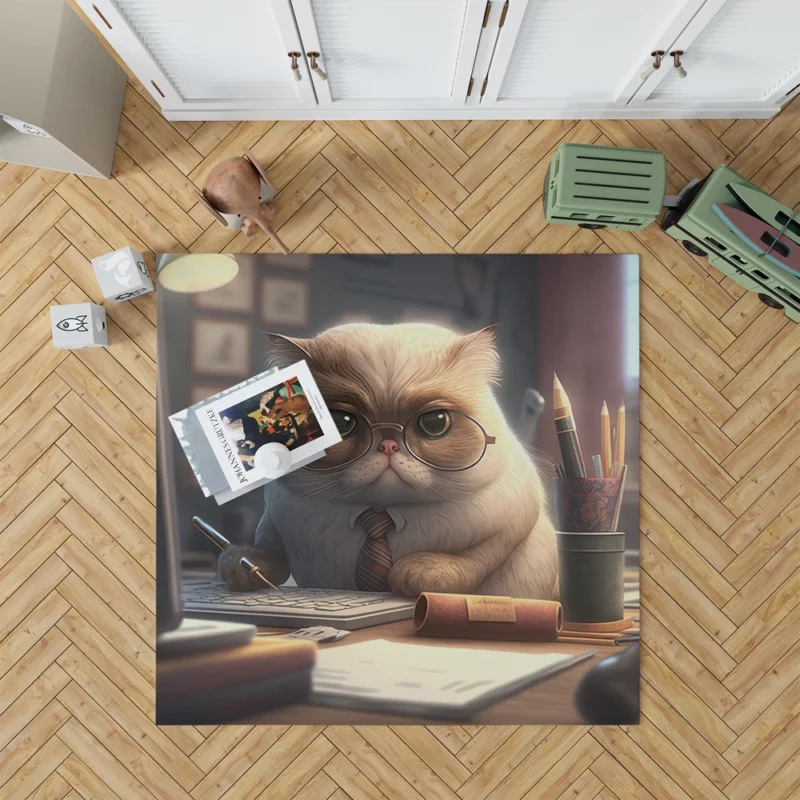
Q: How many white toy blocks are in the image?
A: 2